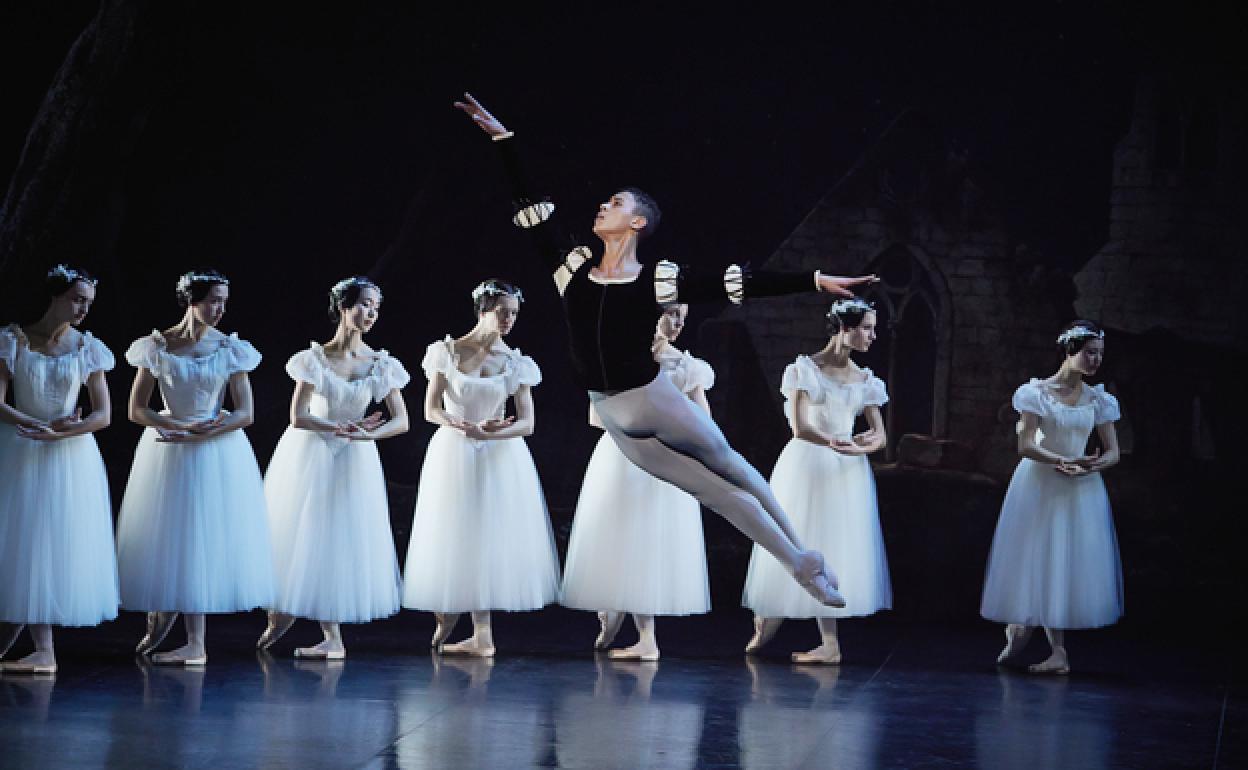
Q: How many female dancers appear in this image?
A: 7